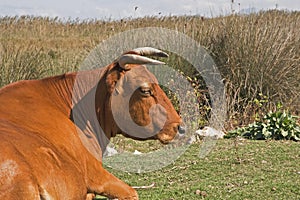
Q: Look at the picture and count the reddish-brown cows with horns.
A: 1